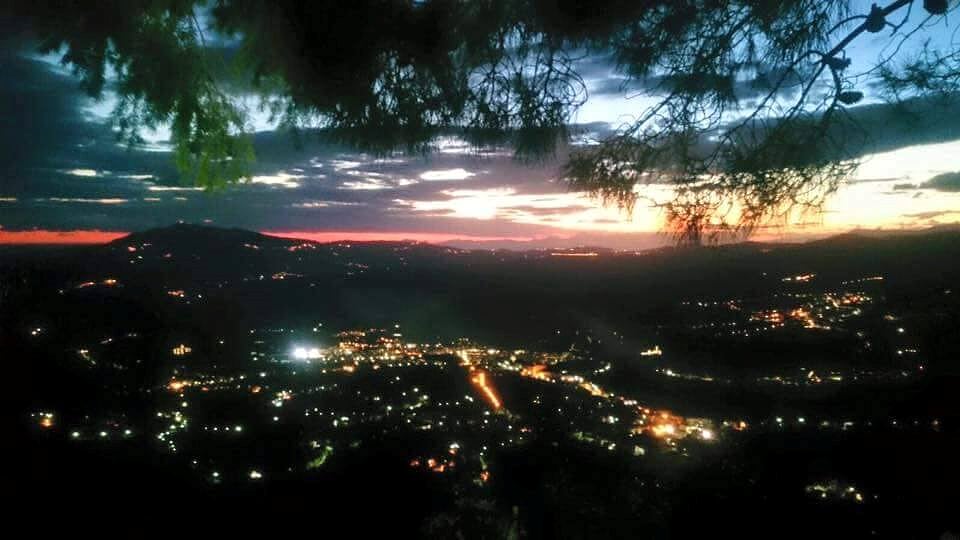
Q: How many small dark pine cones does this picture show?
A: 4